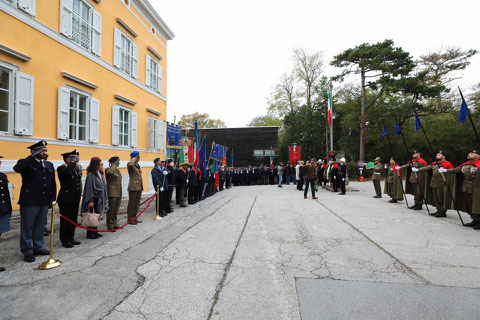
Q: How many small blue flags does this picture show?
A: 4